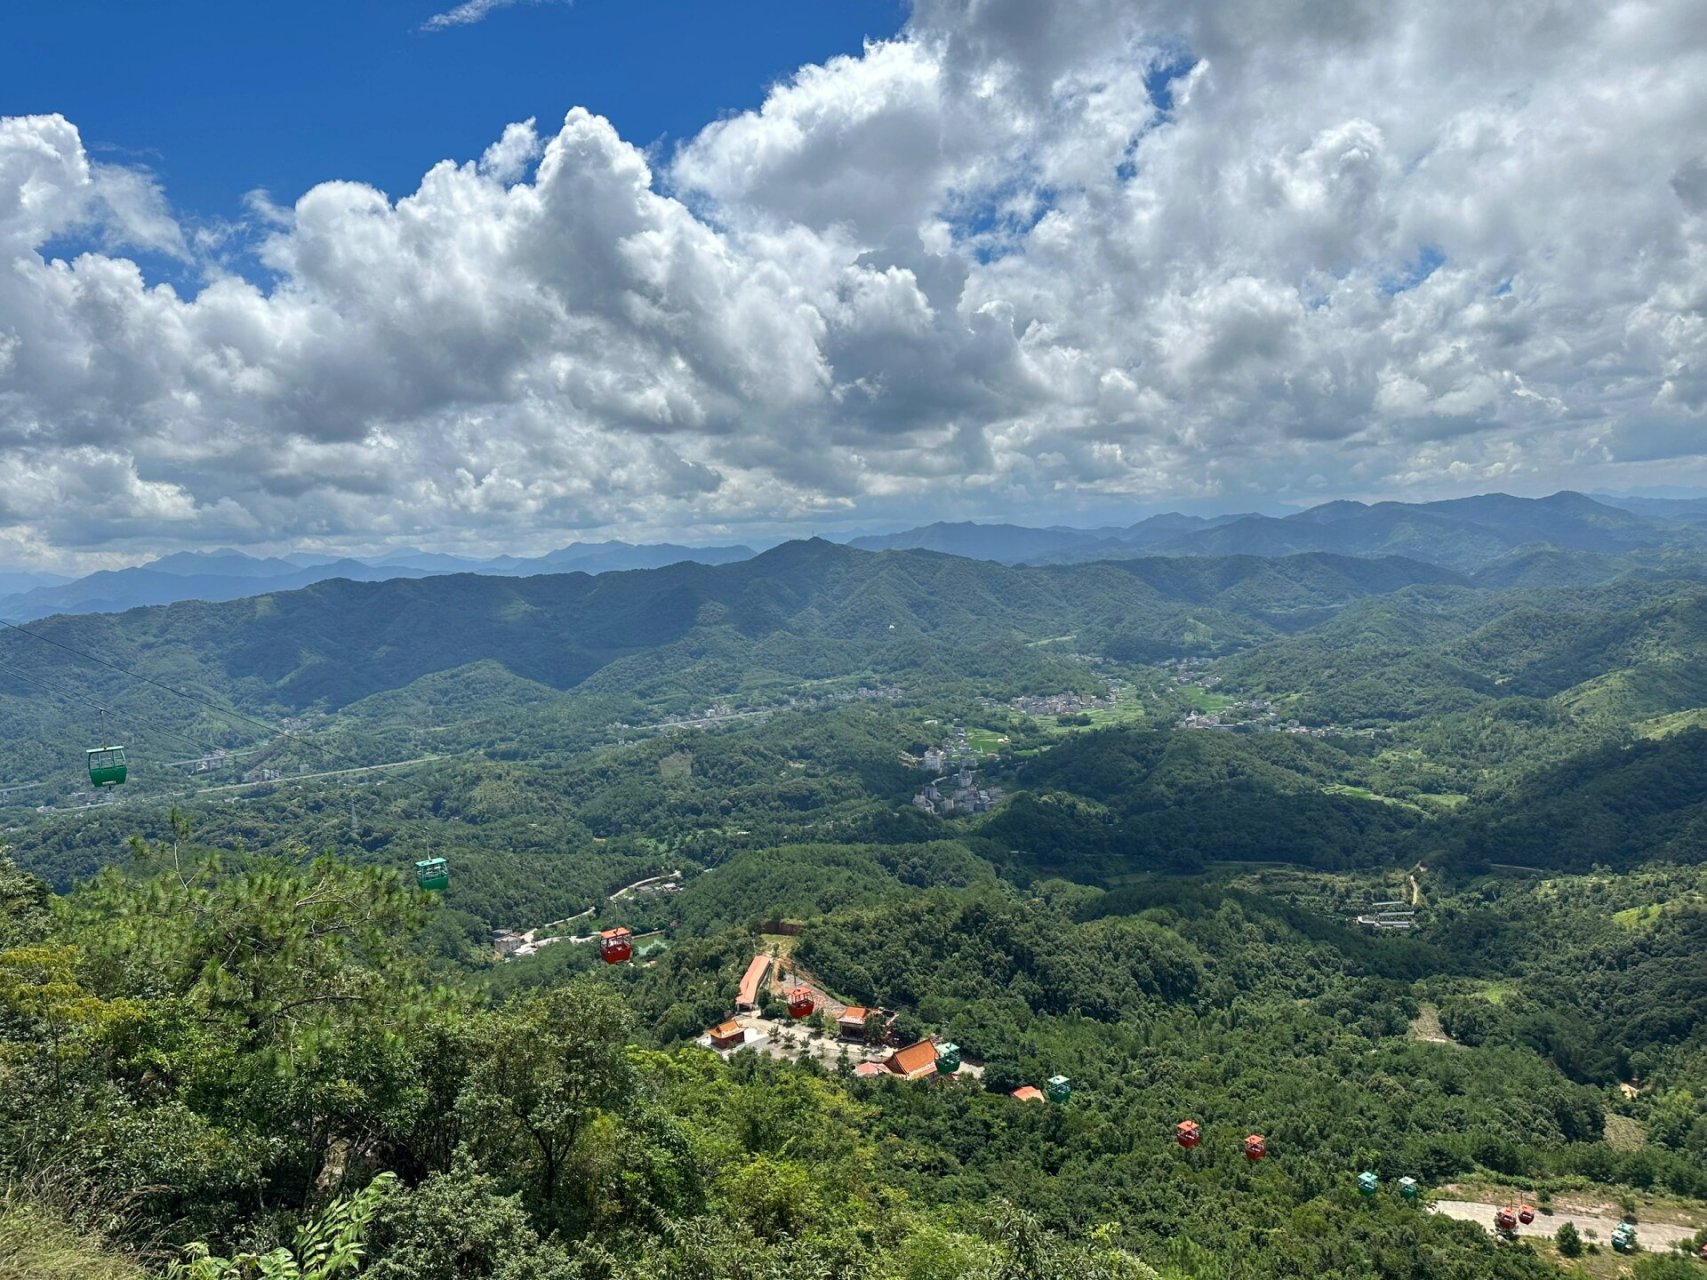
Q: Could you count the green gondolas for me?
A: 8